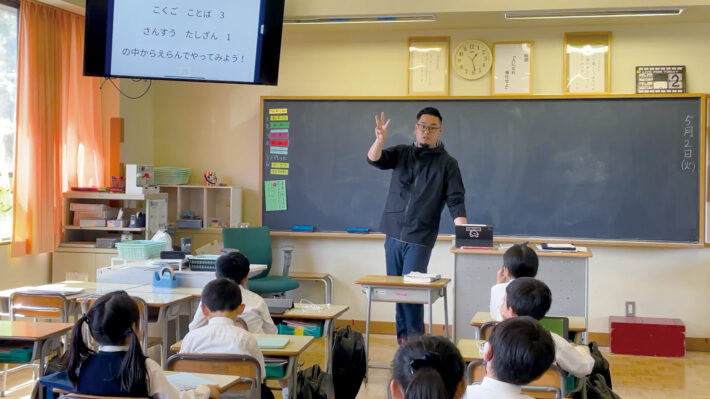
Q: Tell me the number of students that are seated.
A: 7